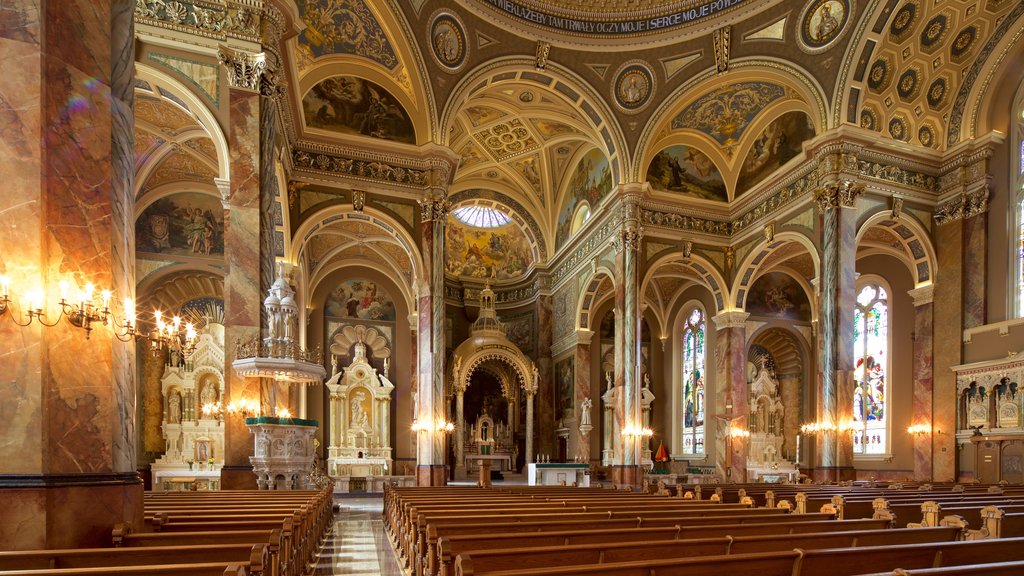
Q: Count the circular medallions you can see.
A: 3